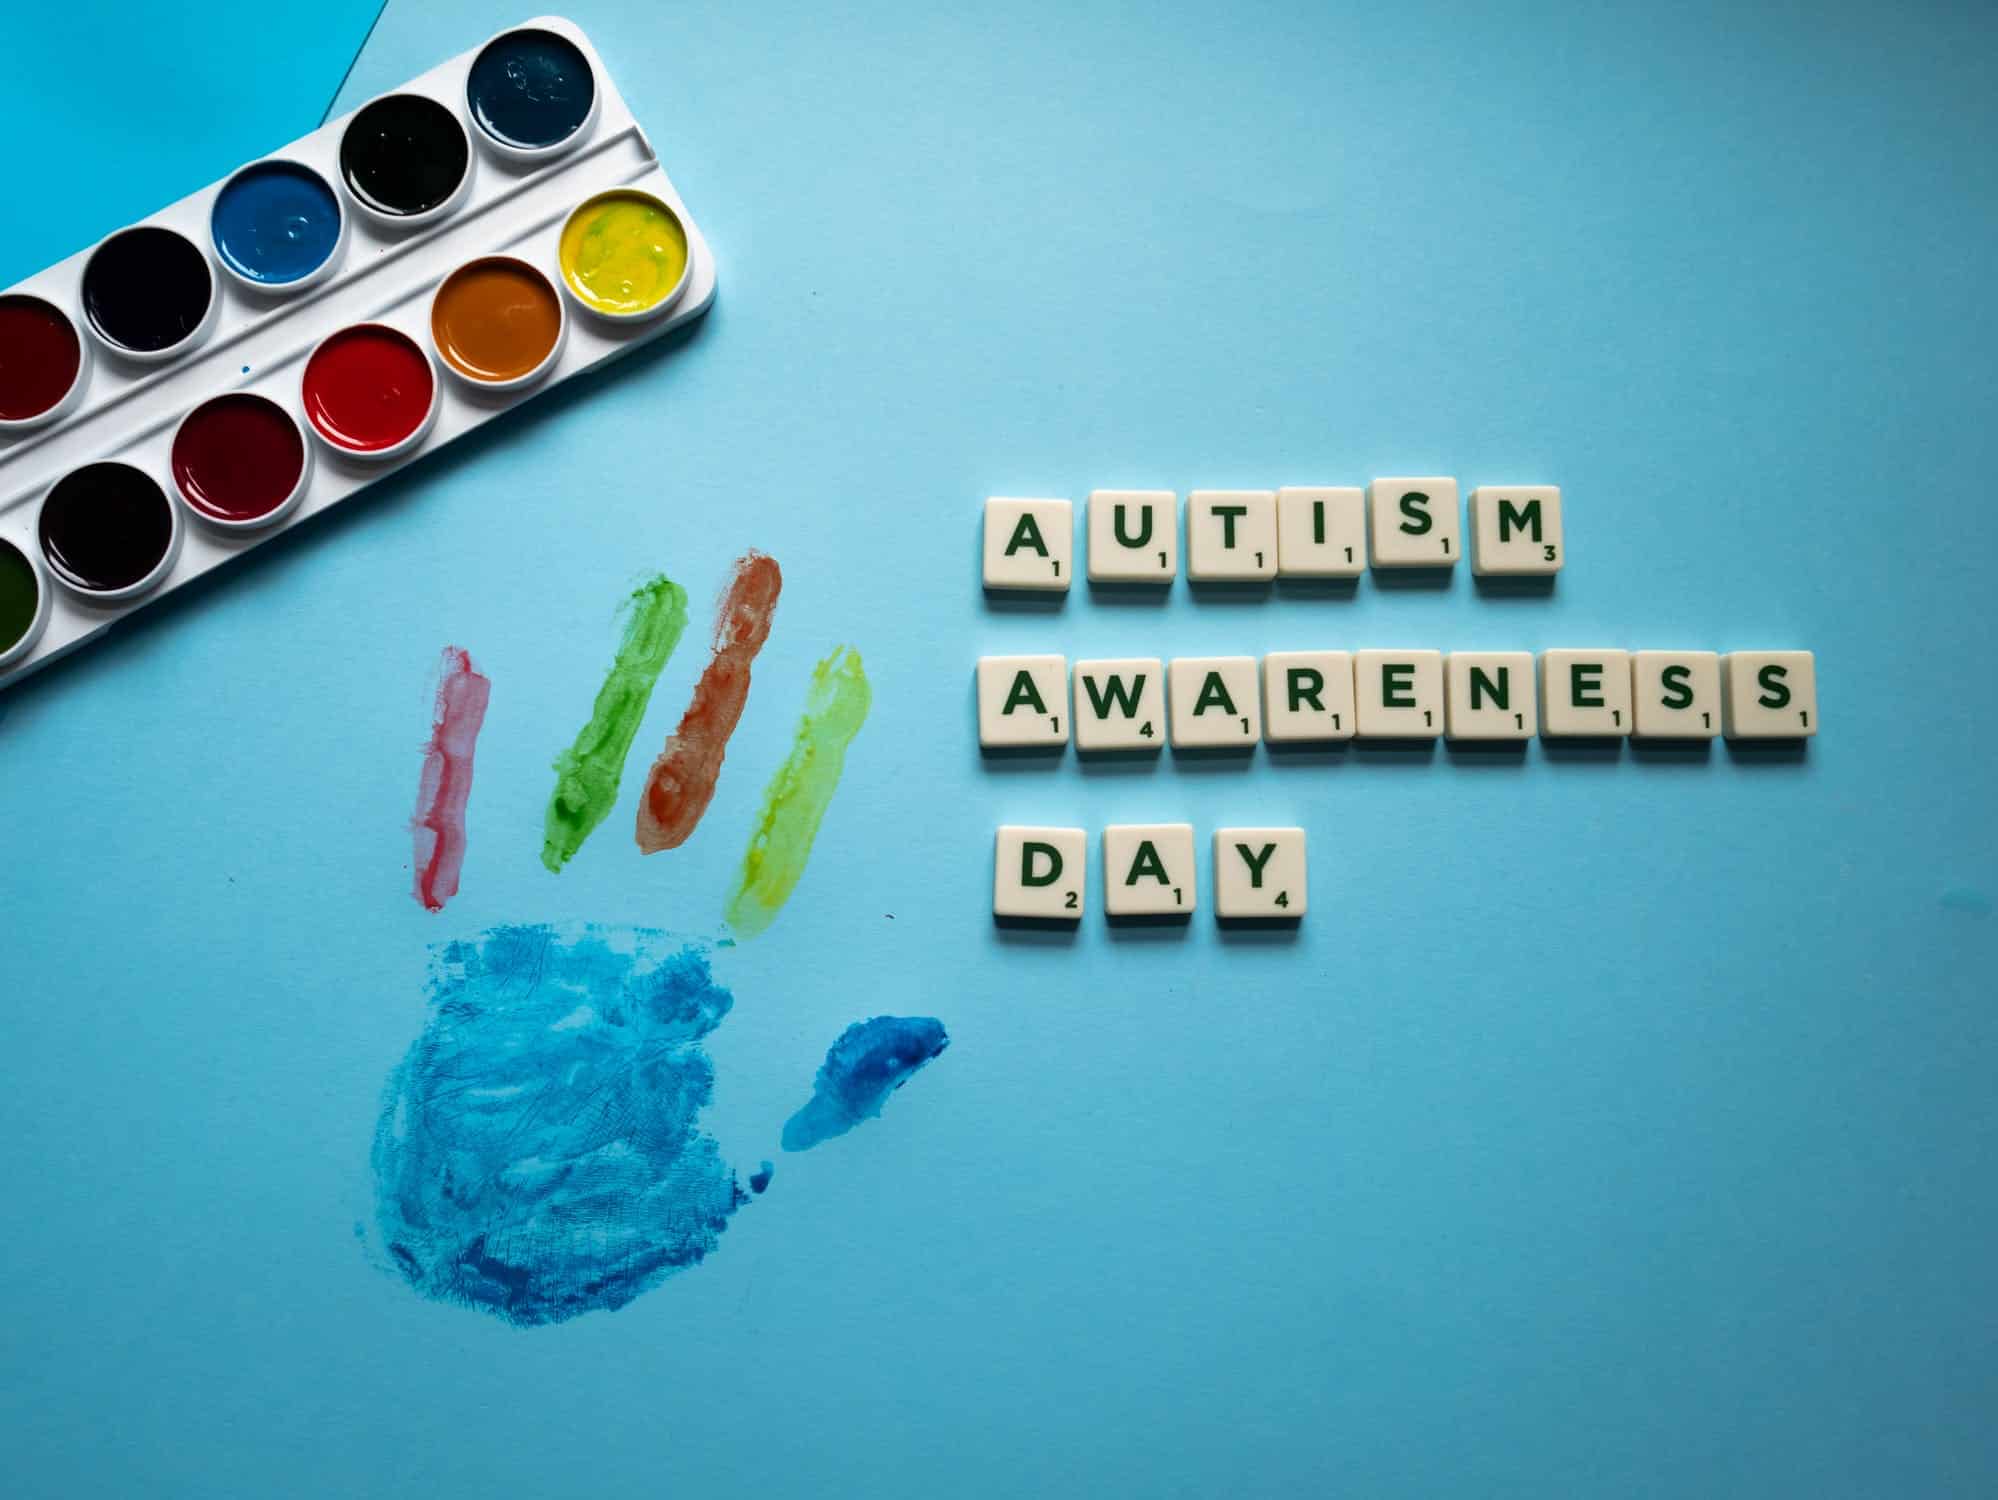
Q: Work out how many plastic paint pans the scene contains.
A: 11